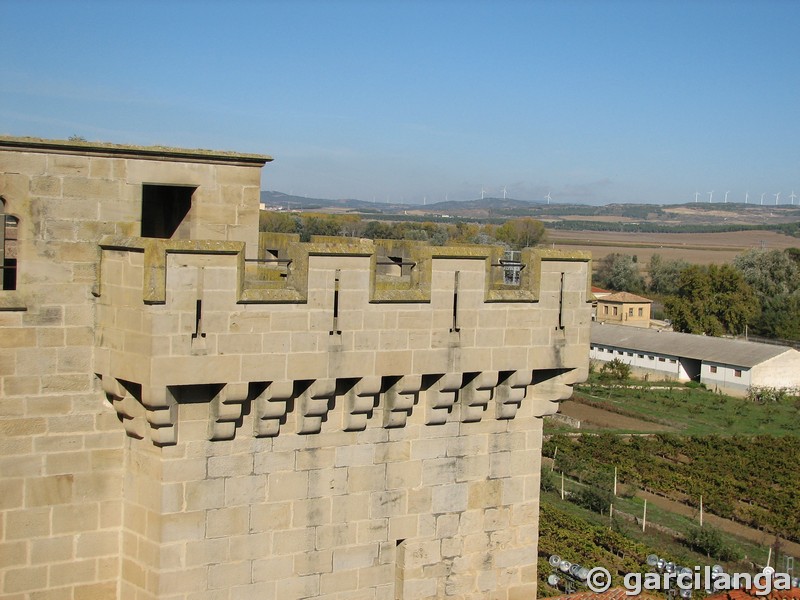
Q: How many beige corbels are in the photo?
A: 11